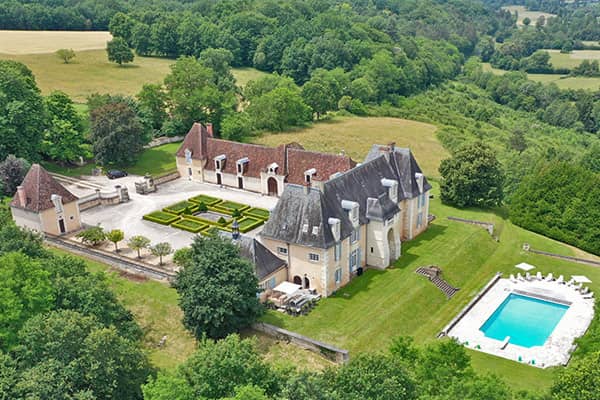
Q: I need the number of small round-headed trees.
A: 5